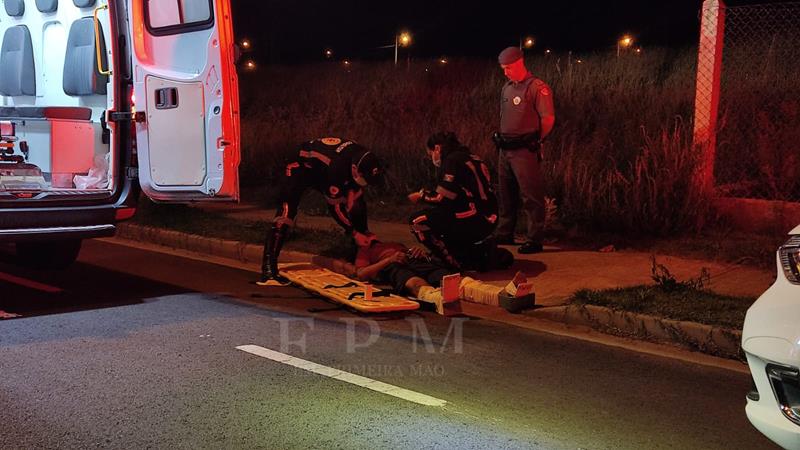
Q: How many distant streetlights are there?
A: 11